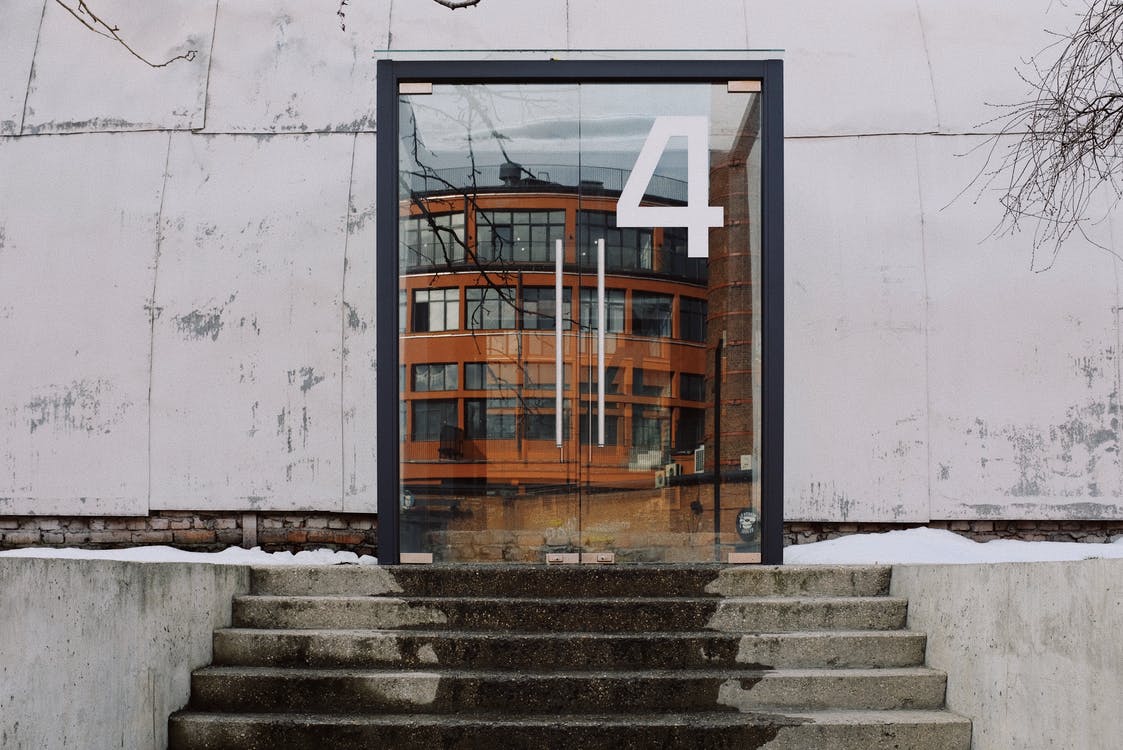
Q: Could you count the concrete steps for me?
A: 5